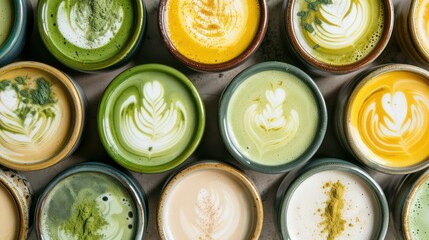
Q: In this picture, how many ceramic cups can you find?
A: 14